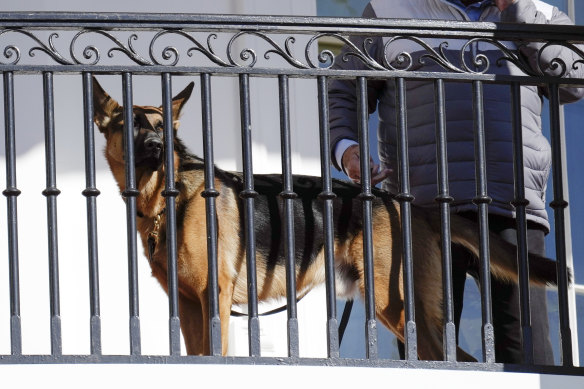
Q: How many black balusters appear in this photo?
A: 15